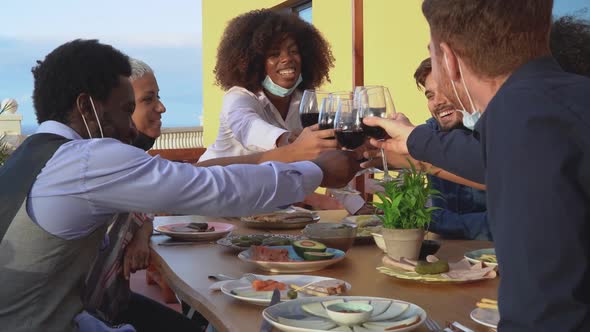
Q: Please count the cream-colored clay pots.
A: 1